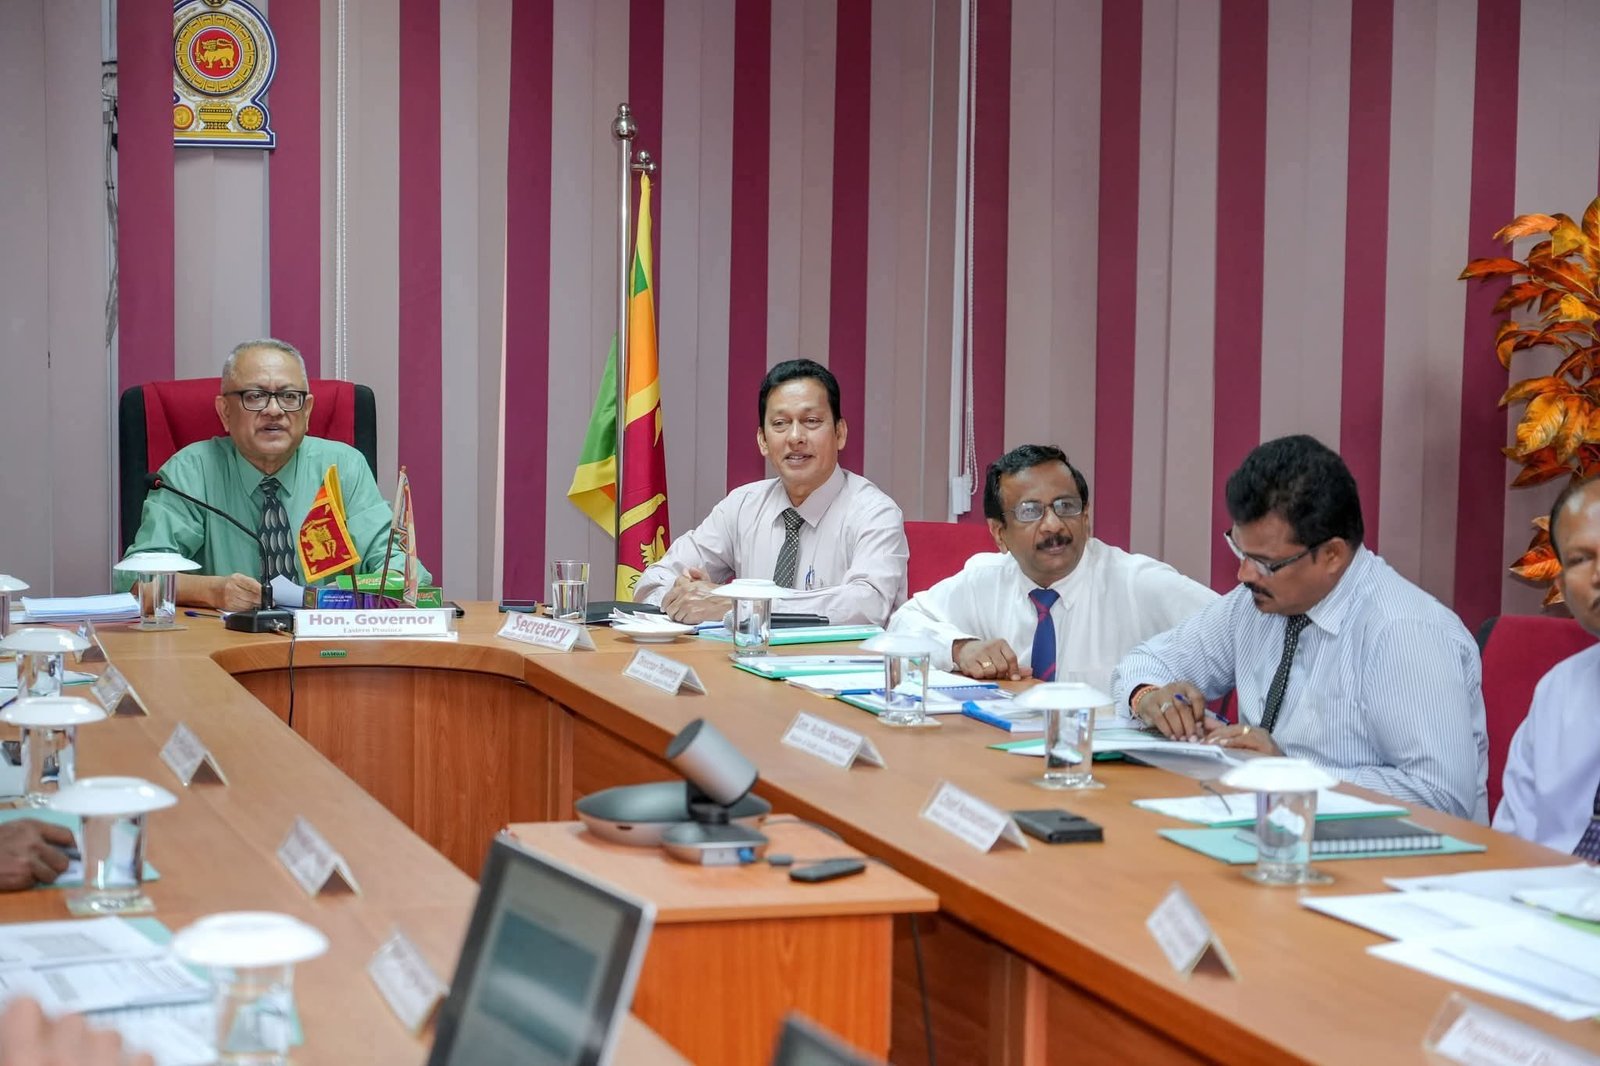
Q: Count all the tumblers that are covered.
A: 10